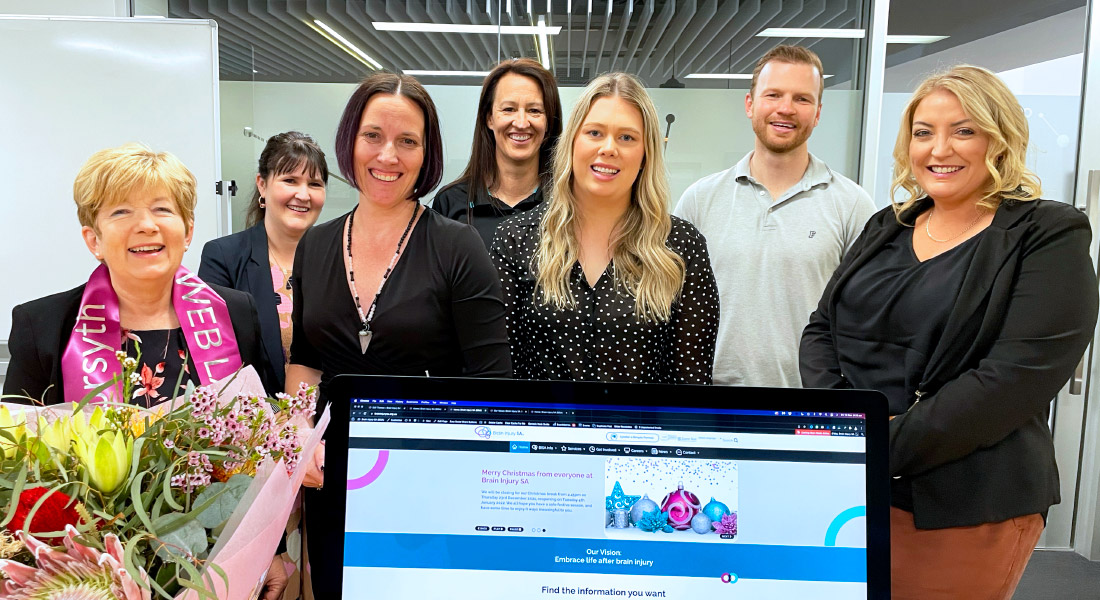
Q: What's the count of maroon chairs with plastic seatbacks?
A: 0